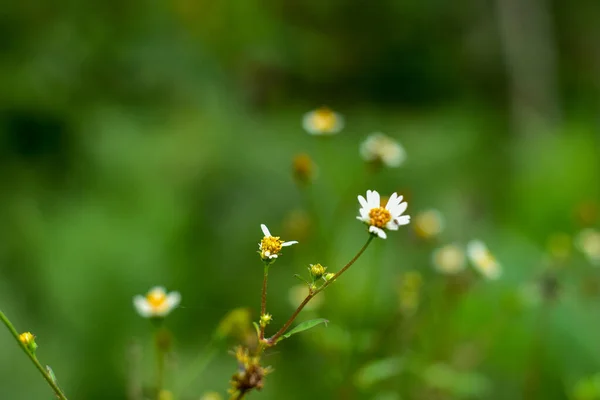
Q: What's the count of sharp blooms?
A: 2